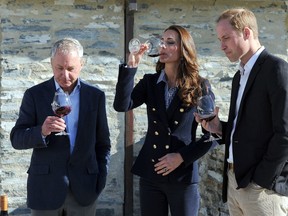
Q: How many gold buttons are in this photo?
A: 9